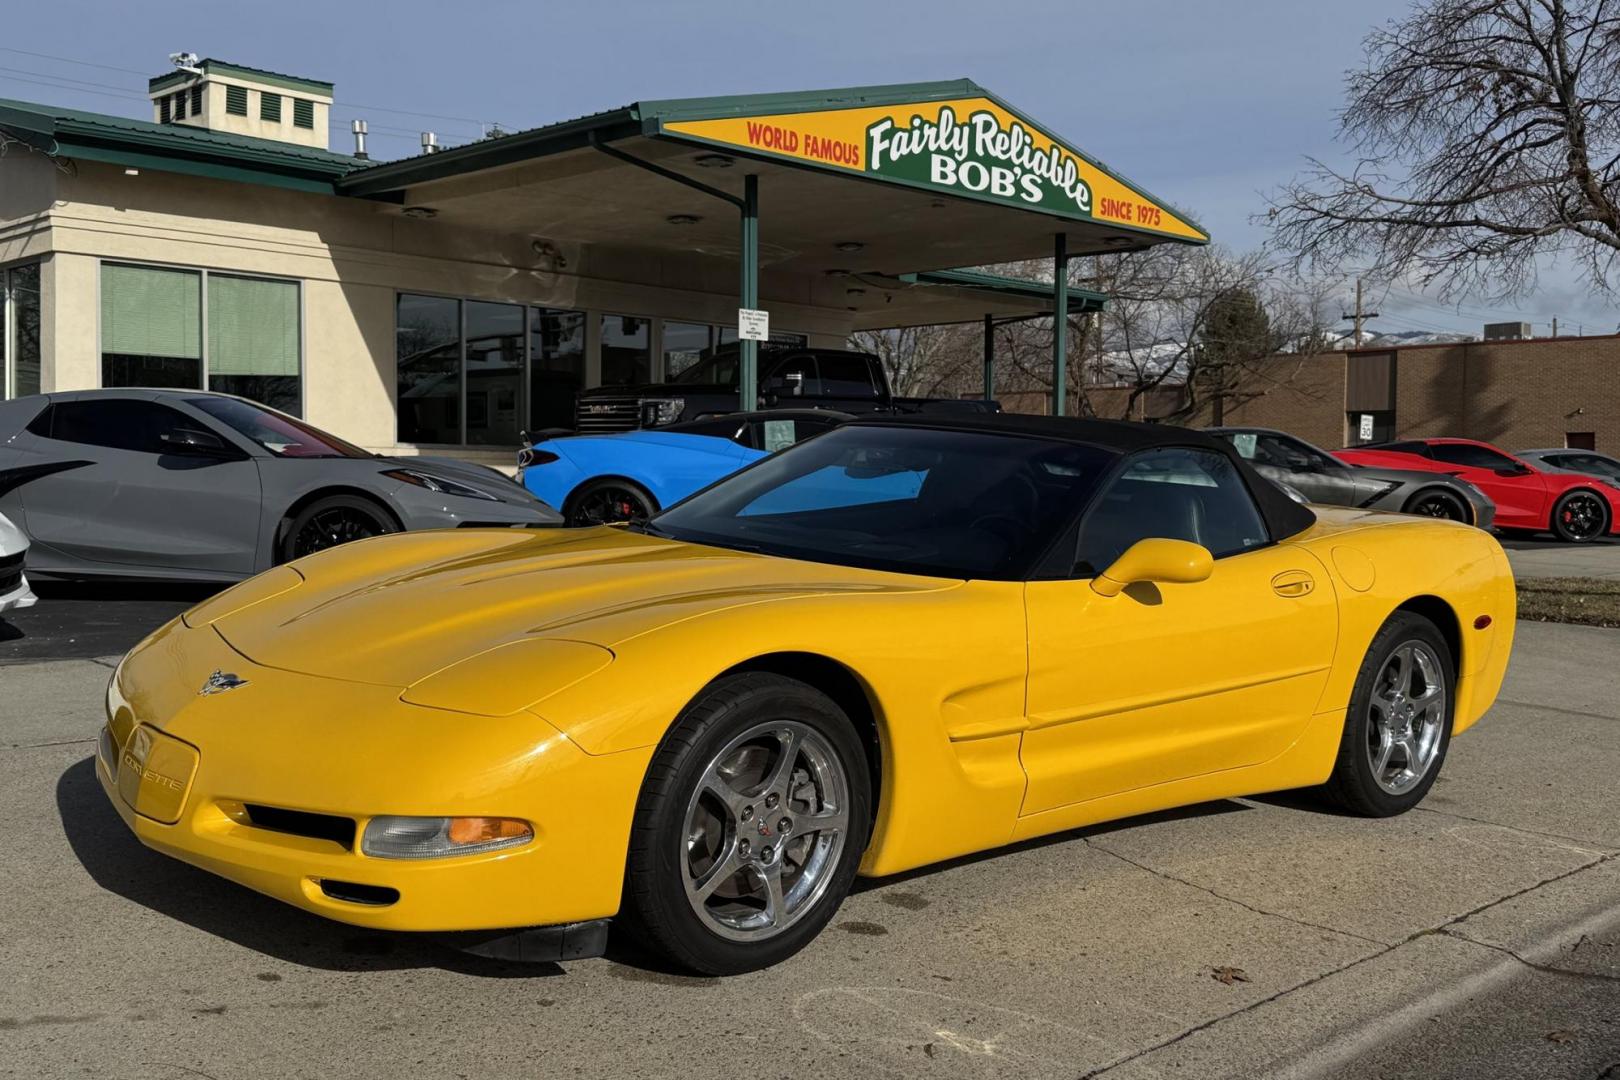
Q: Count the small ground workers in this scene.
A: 0